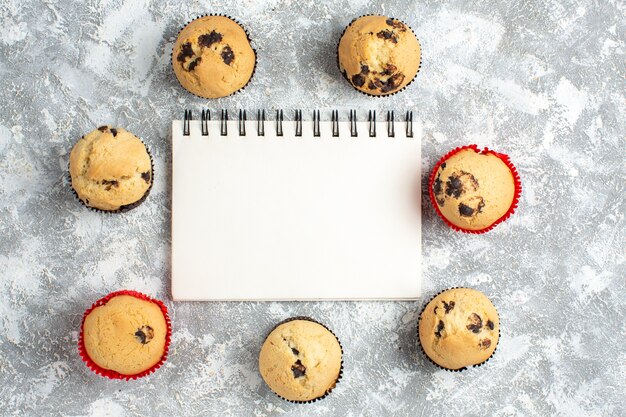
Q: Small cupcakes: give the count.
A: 7